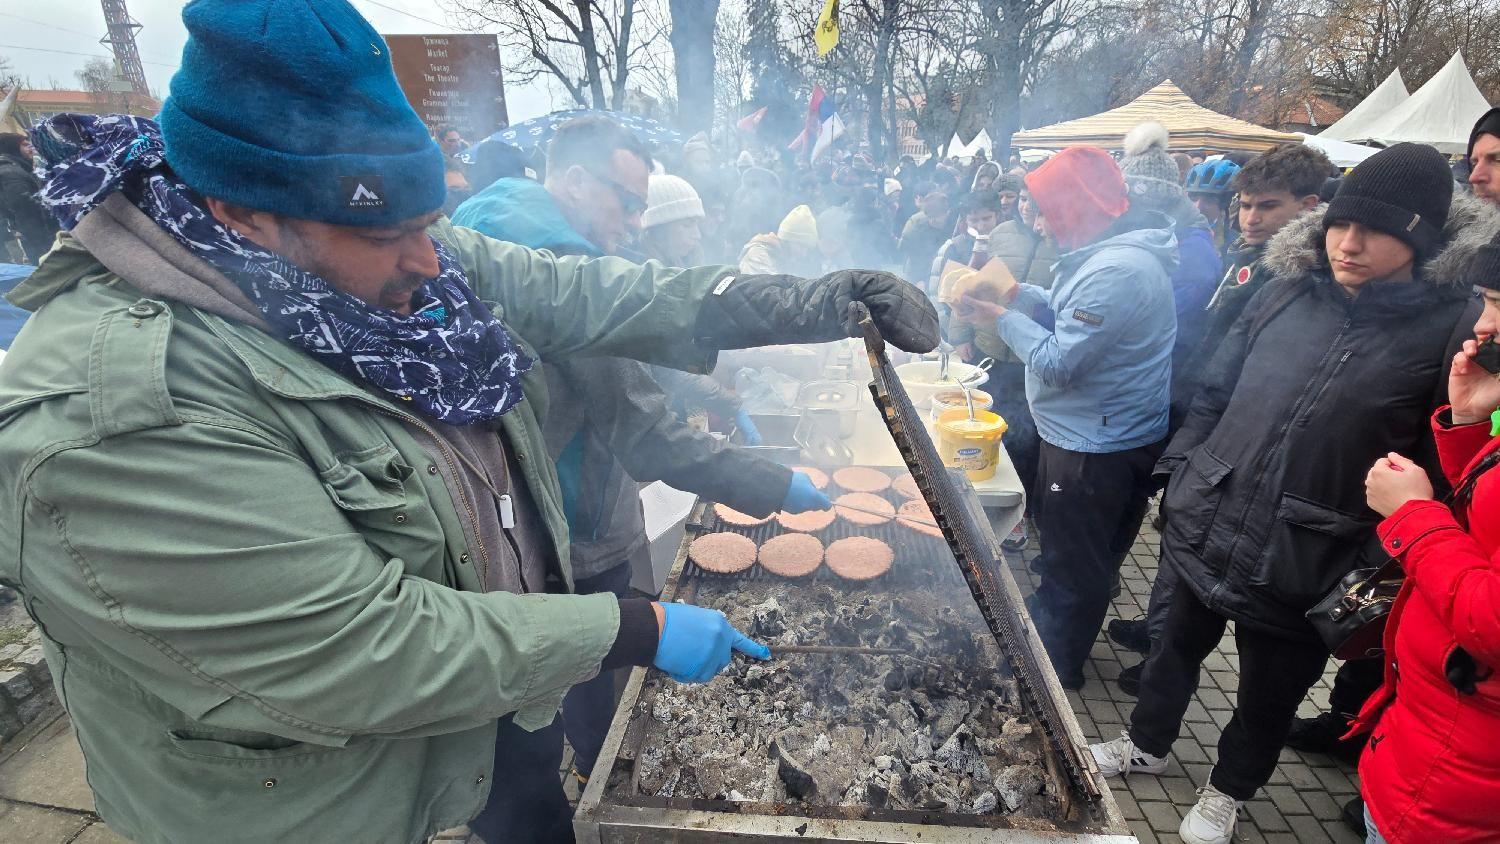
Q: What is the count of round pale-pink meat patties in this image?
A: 10